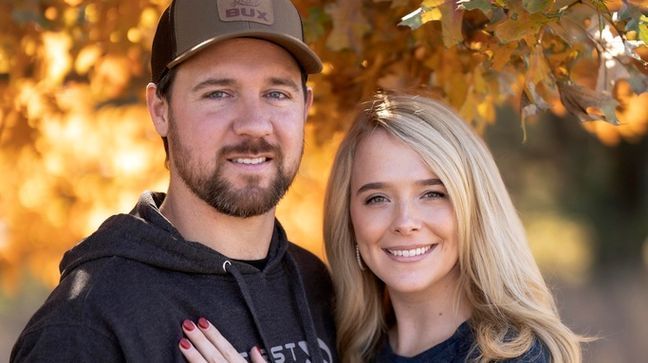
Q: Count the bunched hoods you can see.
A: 1